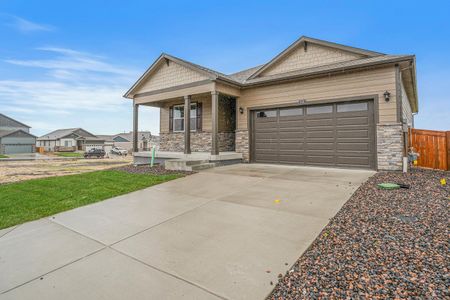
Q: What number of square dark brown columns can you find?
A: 3